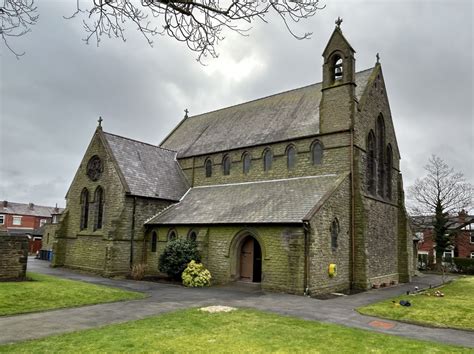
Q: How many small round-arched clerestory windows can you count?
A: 6